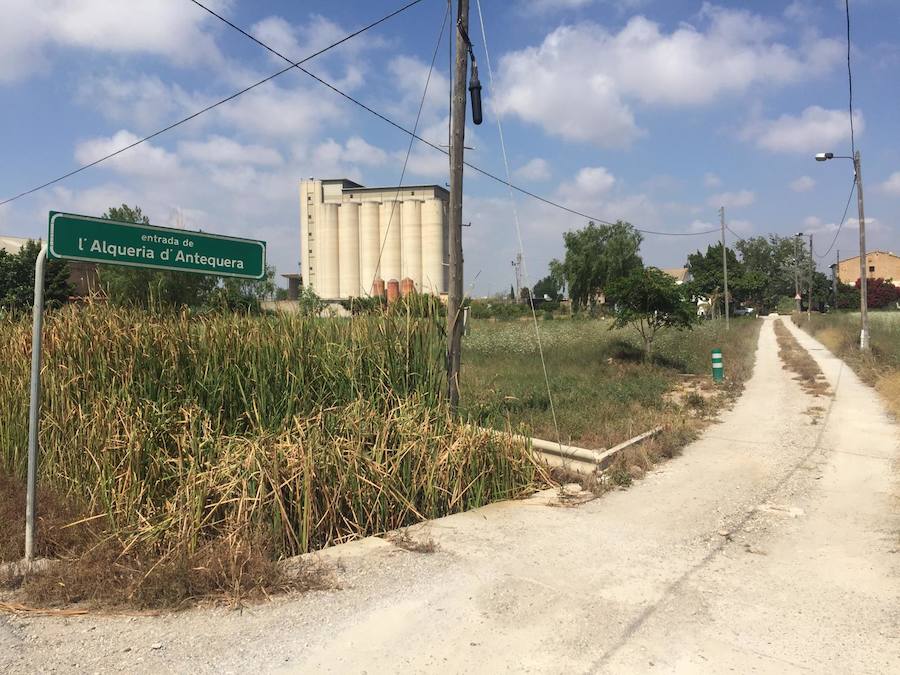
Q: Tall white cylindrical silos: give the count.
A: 6